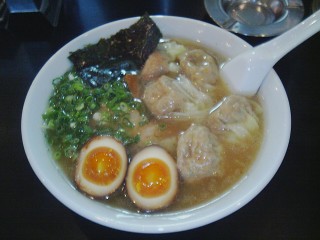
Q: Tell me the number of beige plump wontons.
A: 5